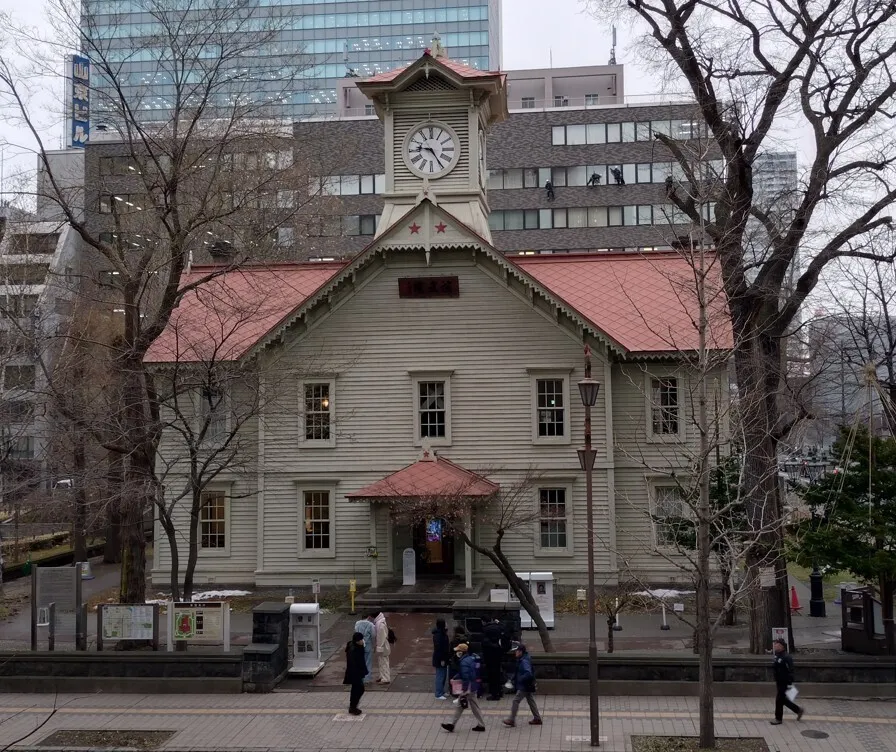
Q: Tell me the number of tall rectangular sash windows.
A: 9